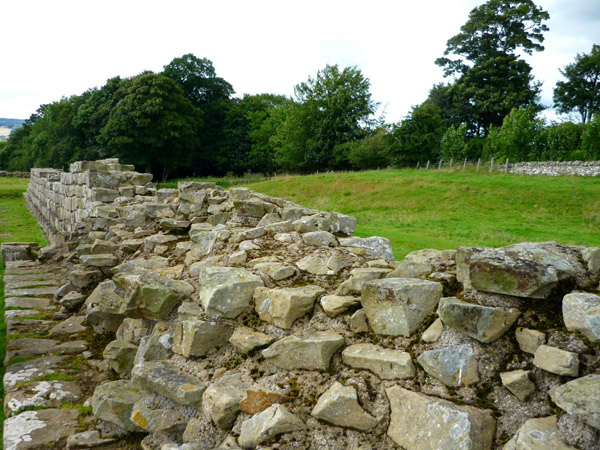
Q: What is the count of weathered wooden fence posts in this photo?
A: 8